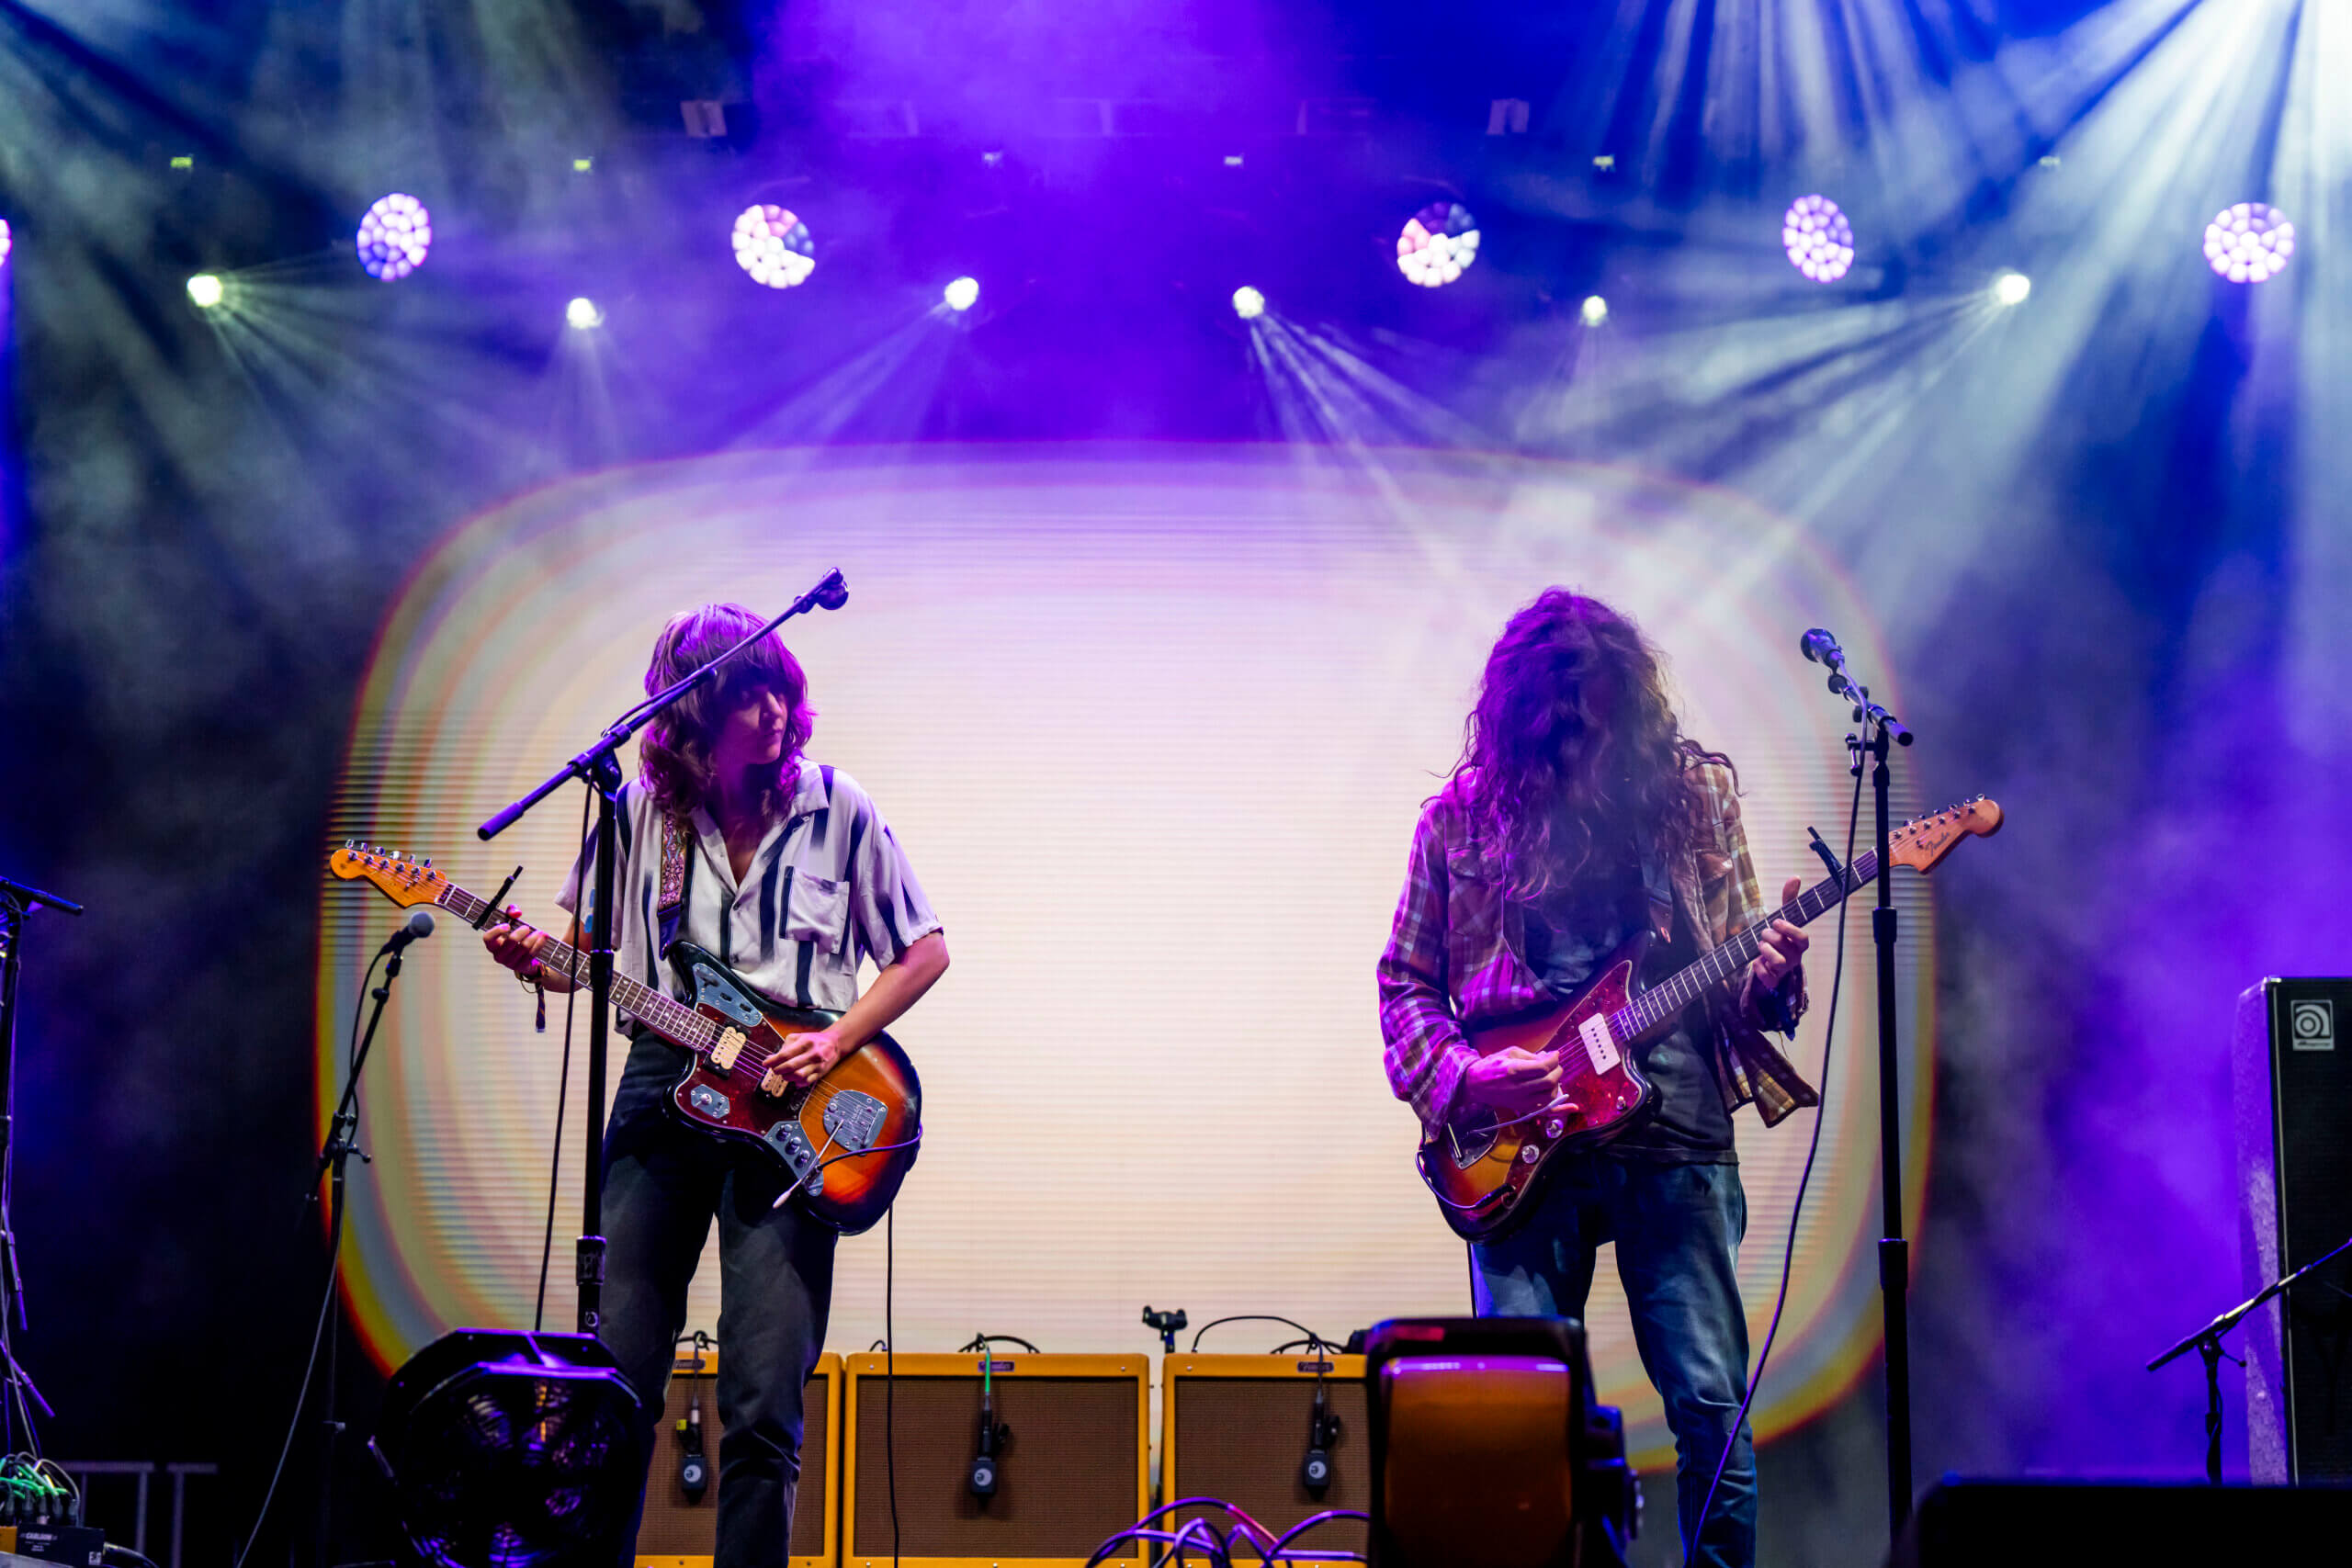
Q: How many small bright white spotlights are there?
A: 6